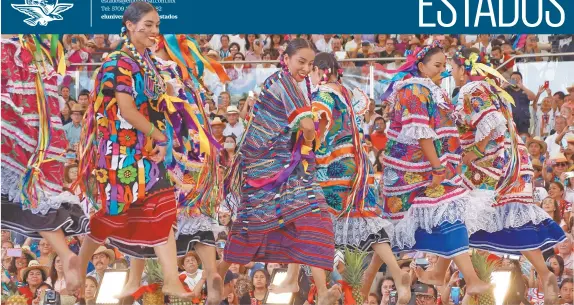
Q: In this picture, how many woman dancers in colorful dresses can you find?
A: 7